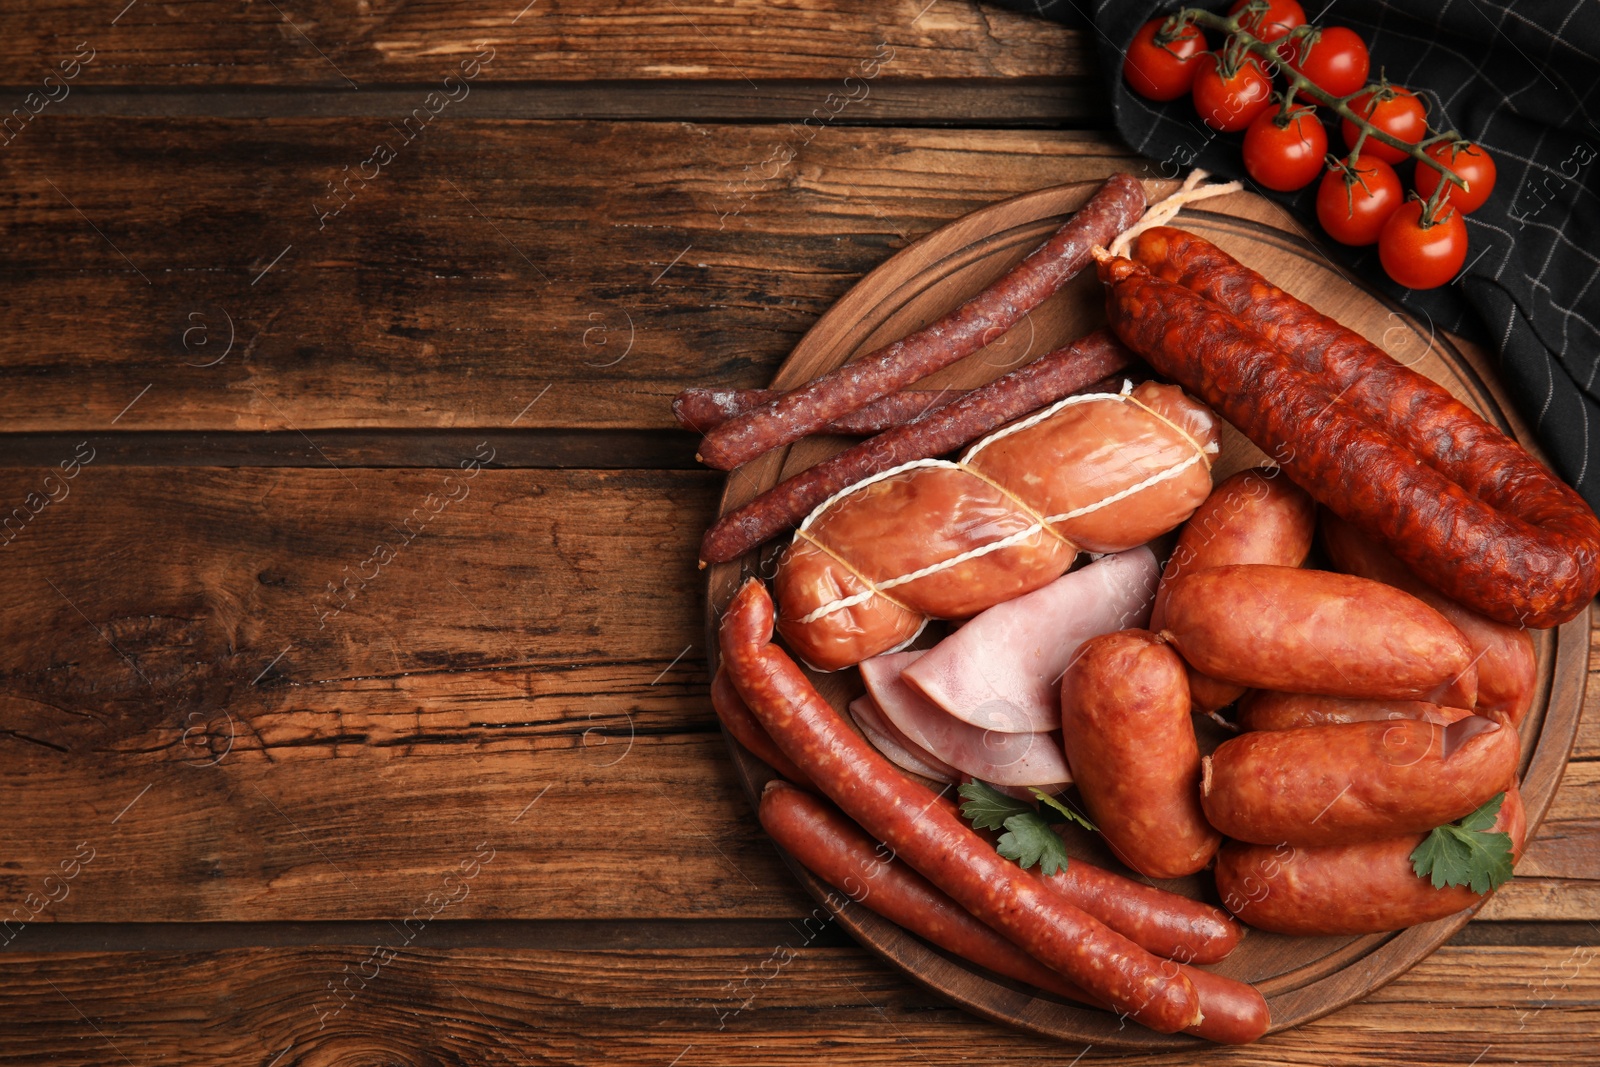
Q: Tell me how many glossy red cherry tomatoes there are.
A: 9